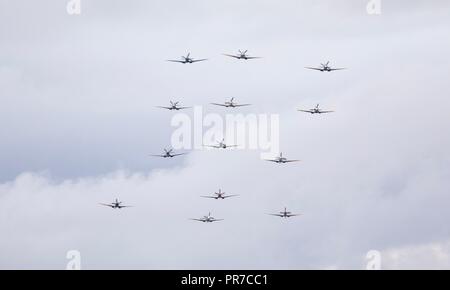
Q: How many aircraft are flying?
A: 13